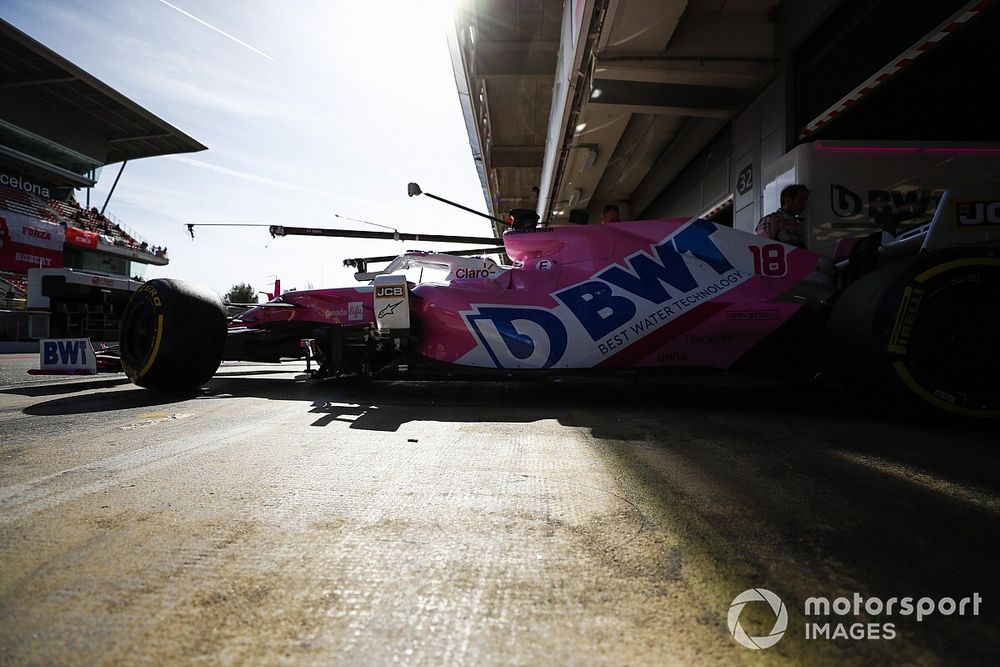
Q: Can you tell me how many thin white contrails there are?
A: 2